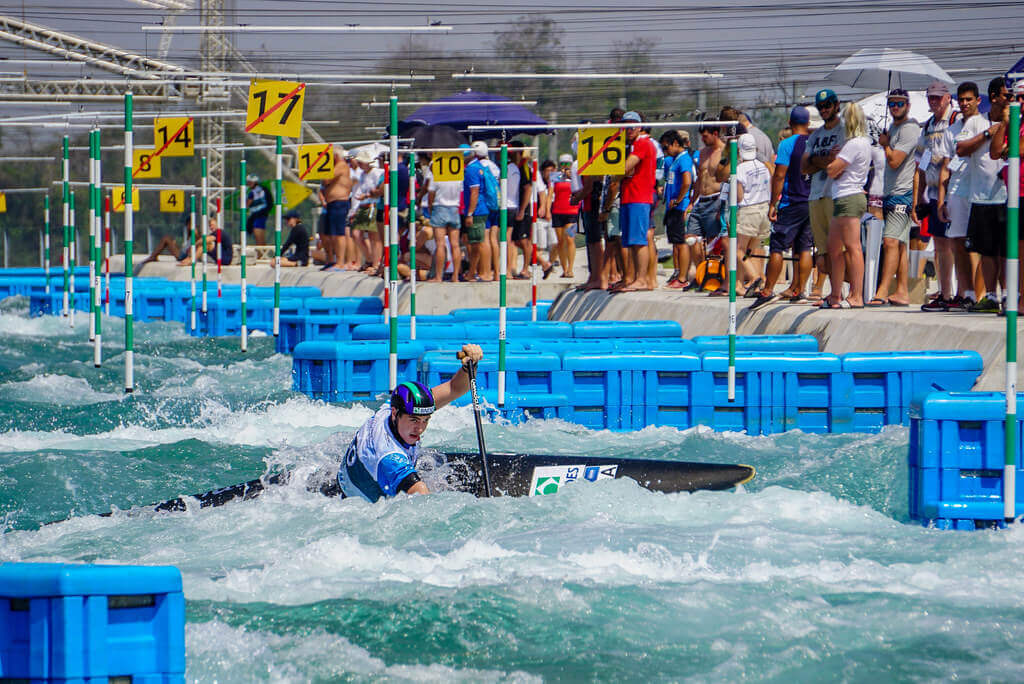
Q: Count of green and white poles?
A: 15